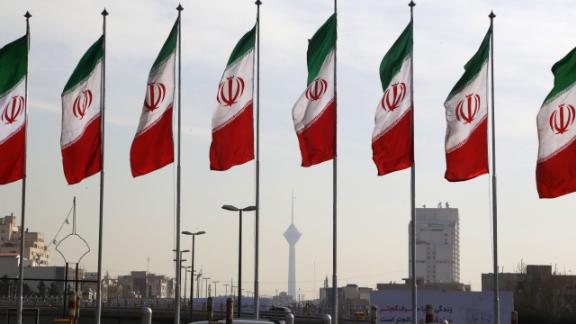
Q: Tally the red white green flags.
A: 8